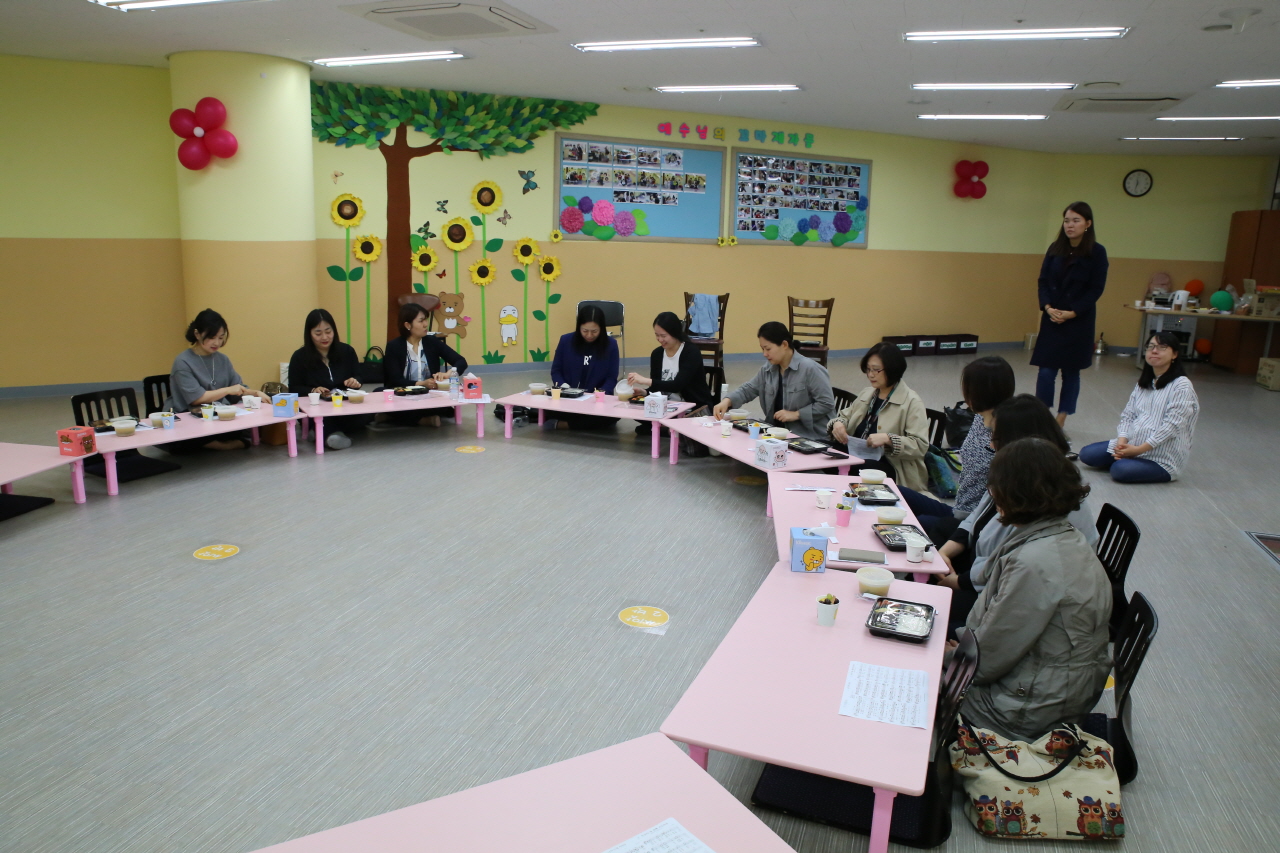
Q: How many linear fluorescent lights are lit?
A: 10